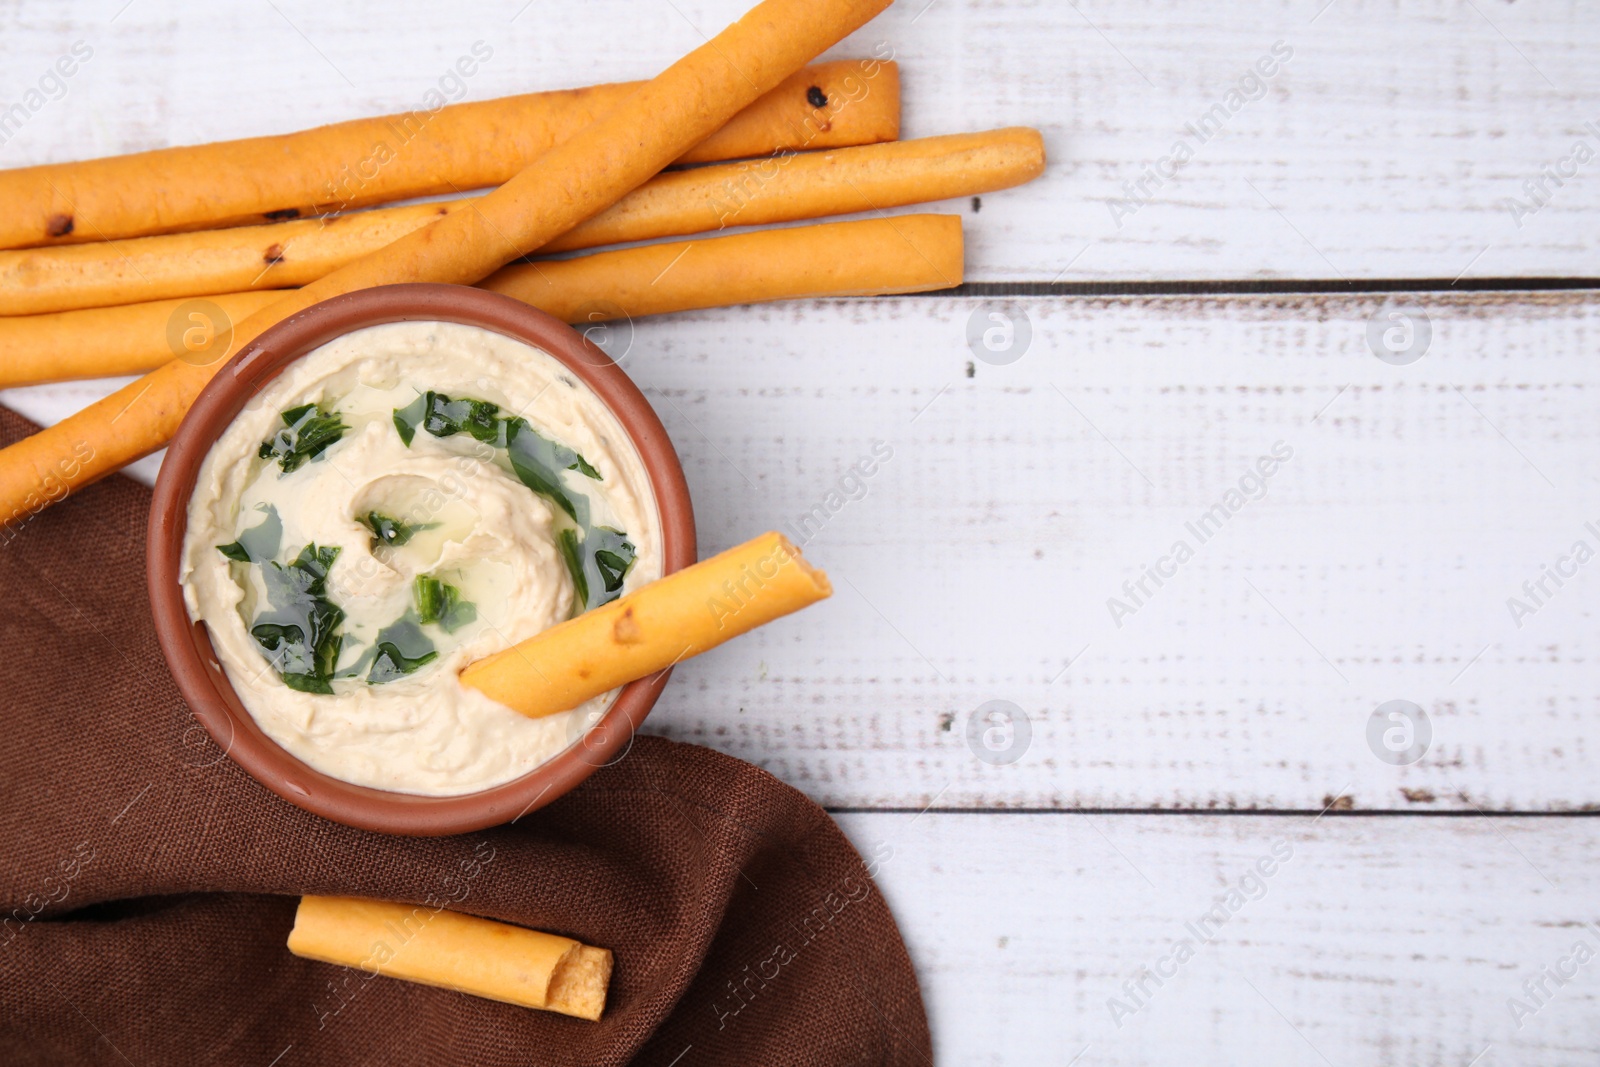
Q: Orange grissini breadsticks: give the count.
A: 6